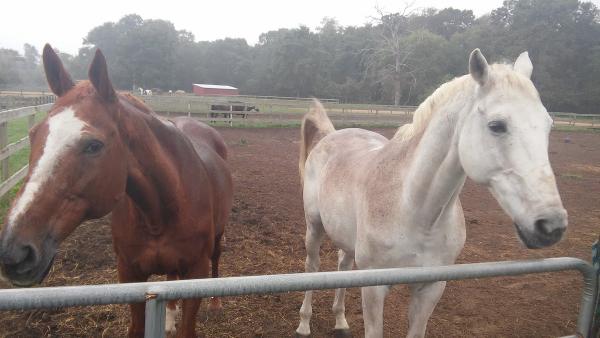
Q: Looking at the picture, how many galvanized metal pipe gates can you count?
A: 1